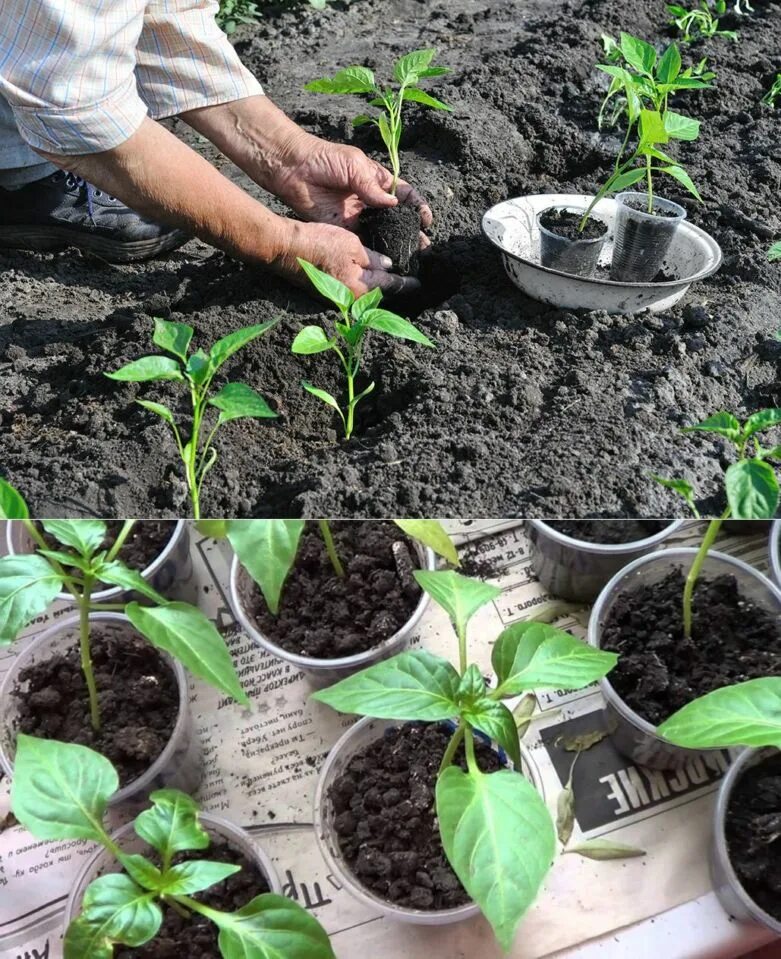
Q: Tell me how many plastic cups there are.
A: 11